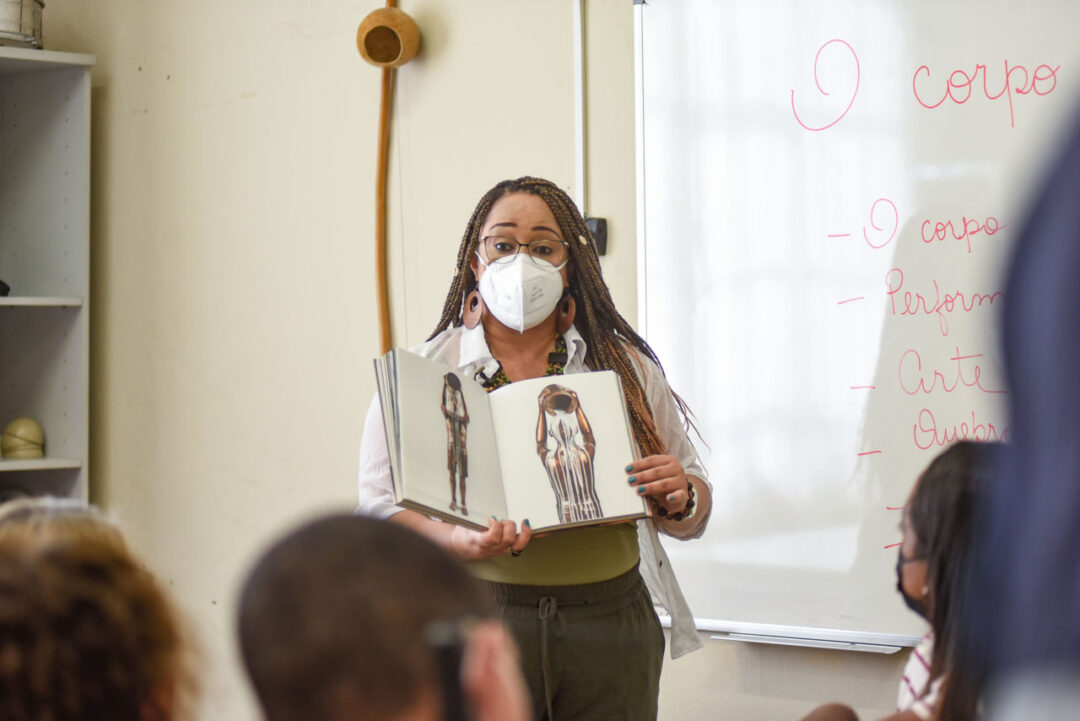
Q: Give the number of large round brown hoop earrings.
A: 2